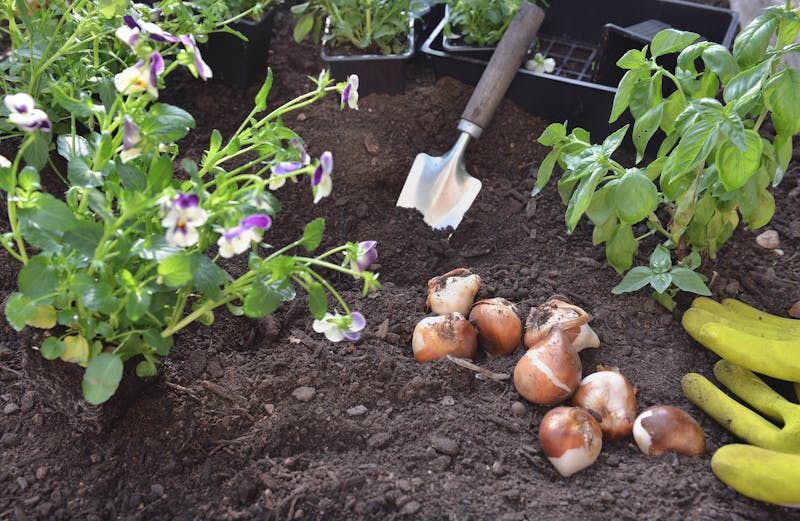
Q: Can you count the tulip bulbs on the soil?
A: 8